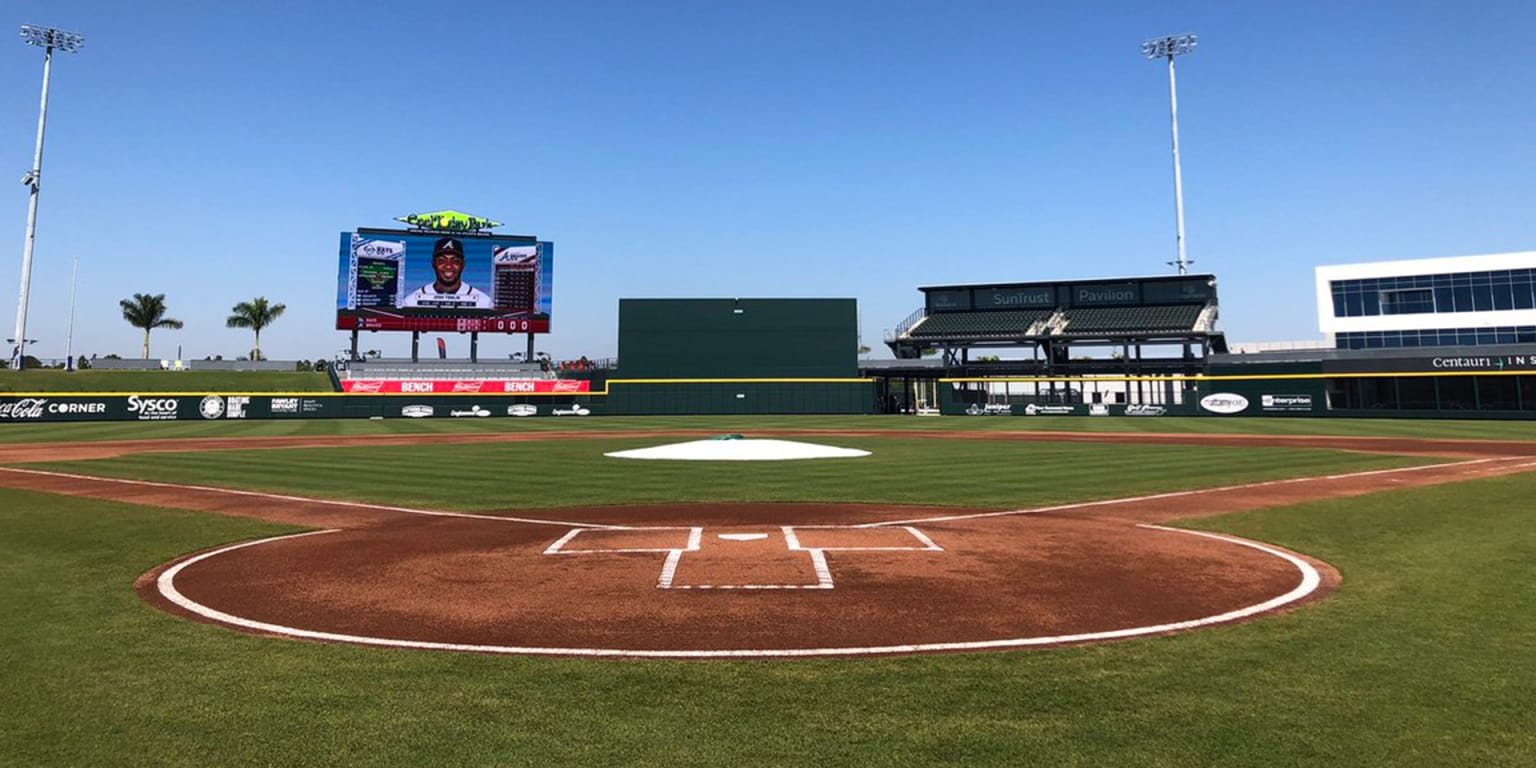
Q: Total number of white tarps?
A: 1